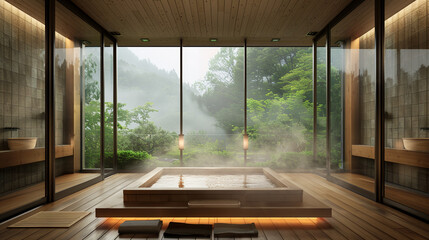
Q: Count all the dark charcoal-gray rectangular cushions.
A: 3